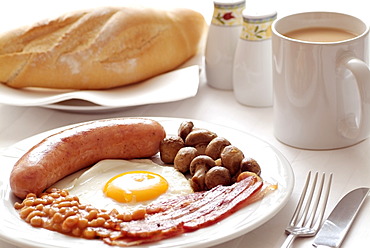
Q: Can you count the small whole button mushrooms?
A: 9